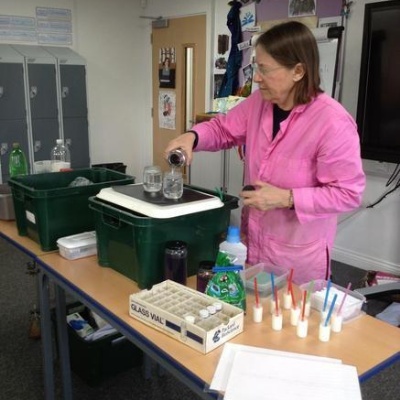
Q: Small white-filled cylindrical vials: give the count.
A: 10